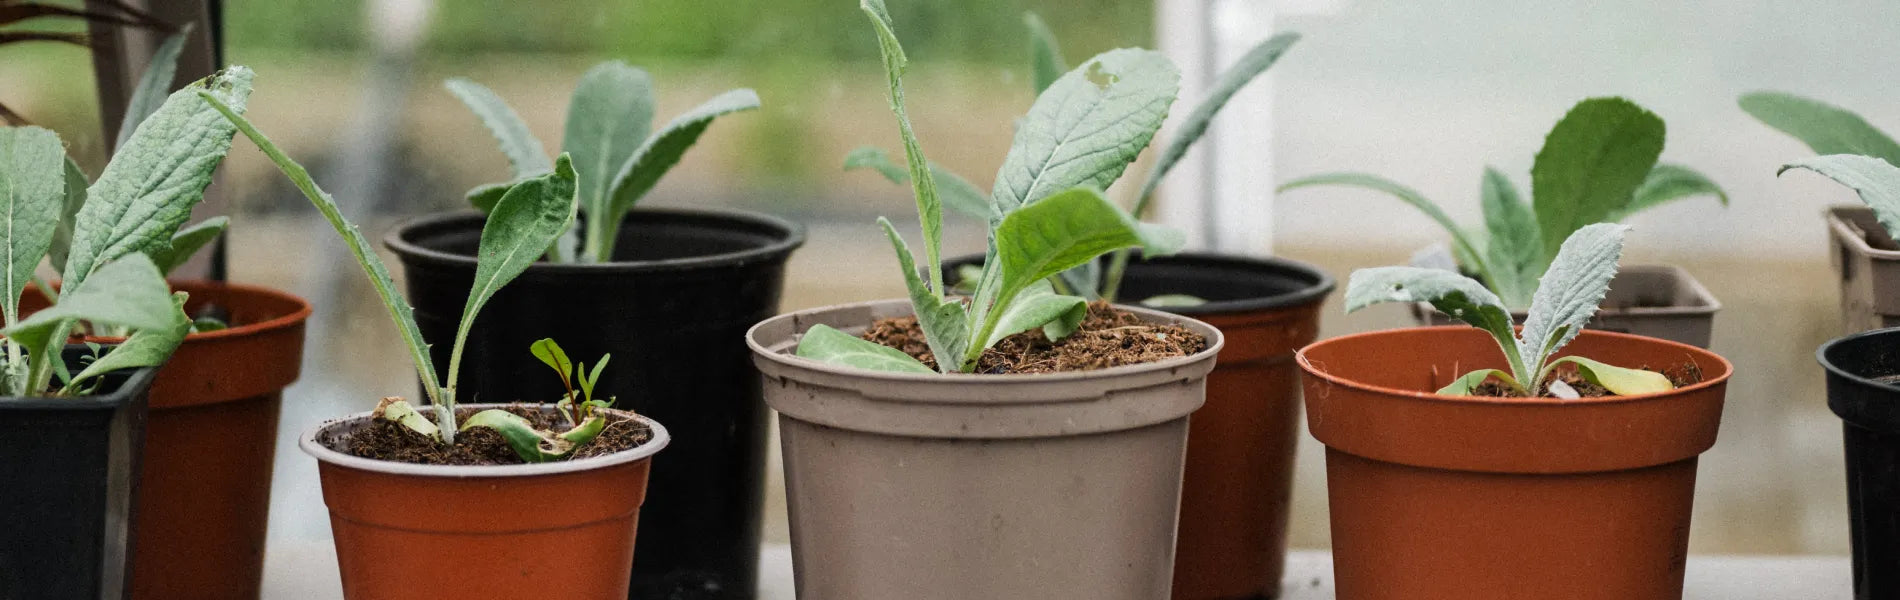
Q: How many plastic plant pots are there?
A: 10